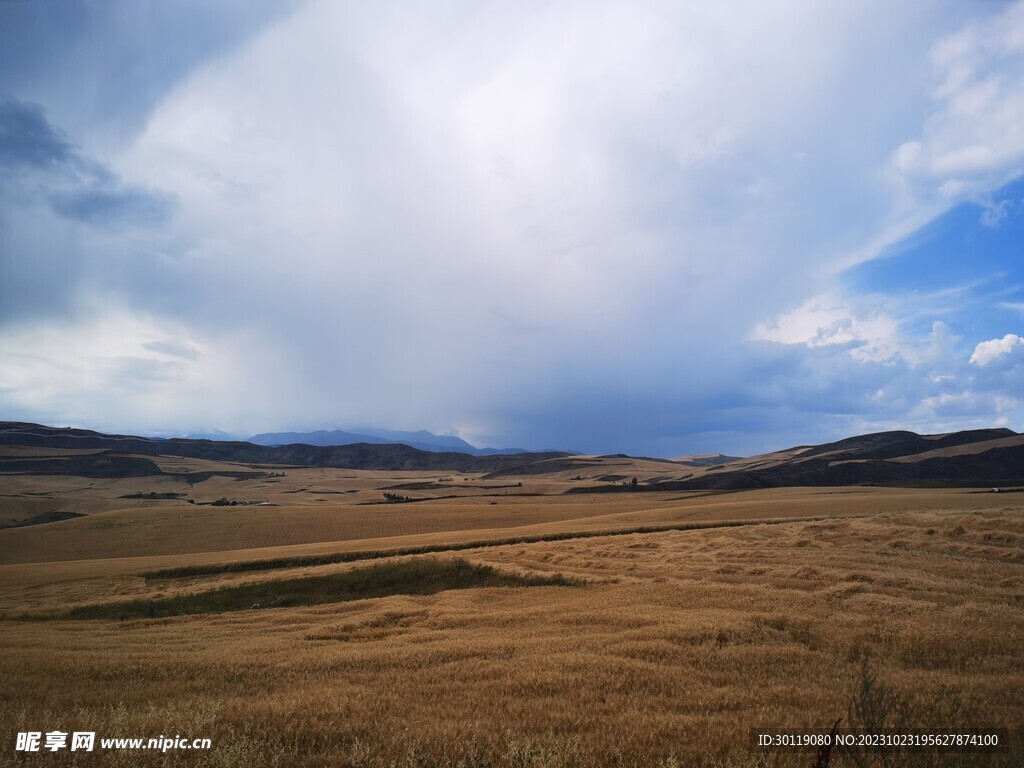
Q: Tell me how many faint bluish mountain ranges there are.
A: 1